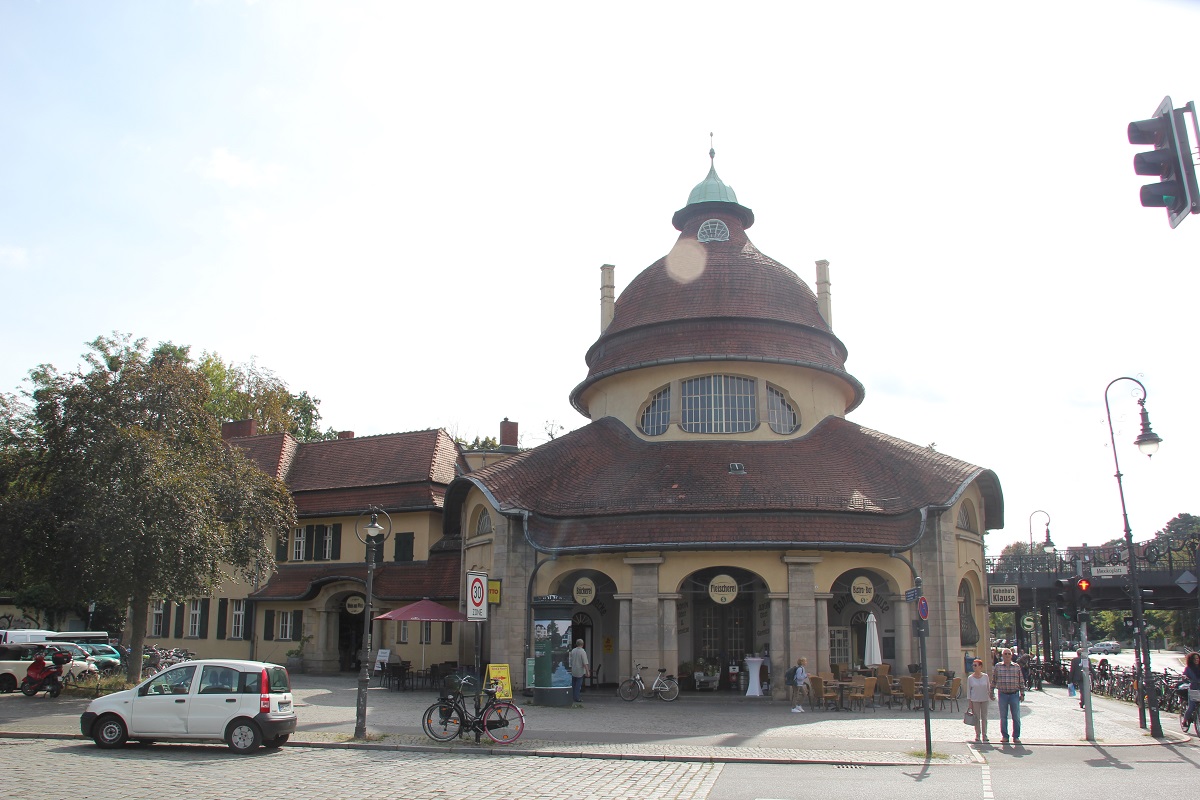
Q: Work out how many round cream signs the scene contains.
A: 4